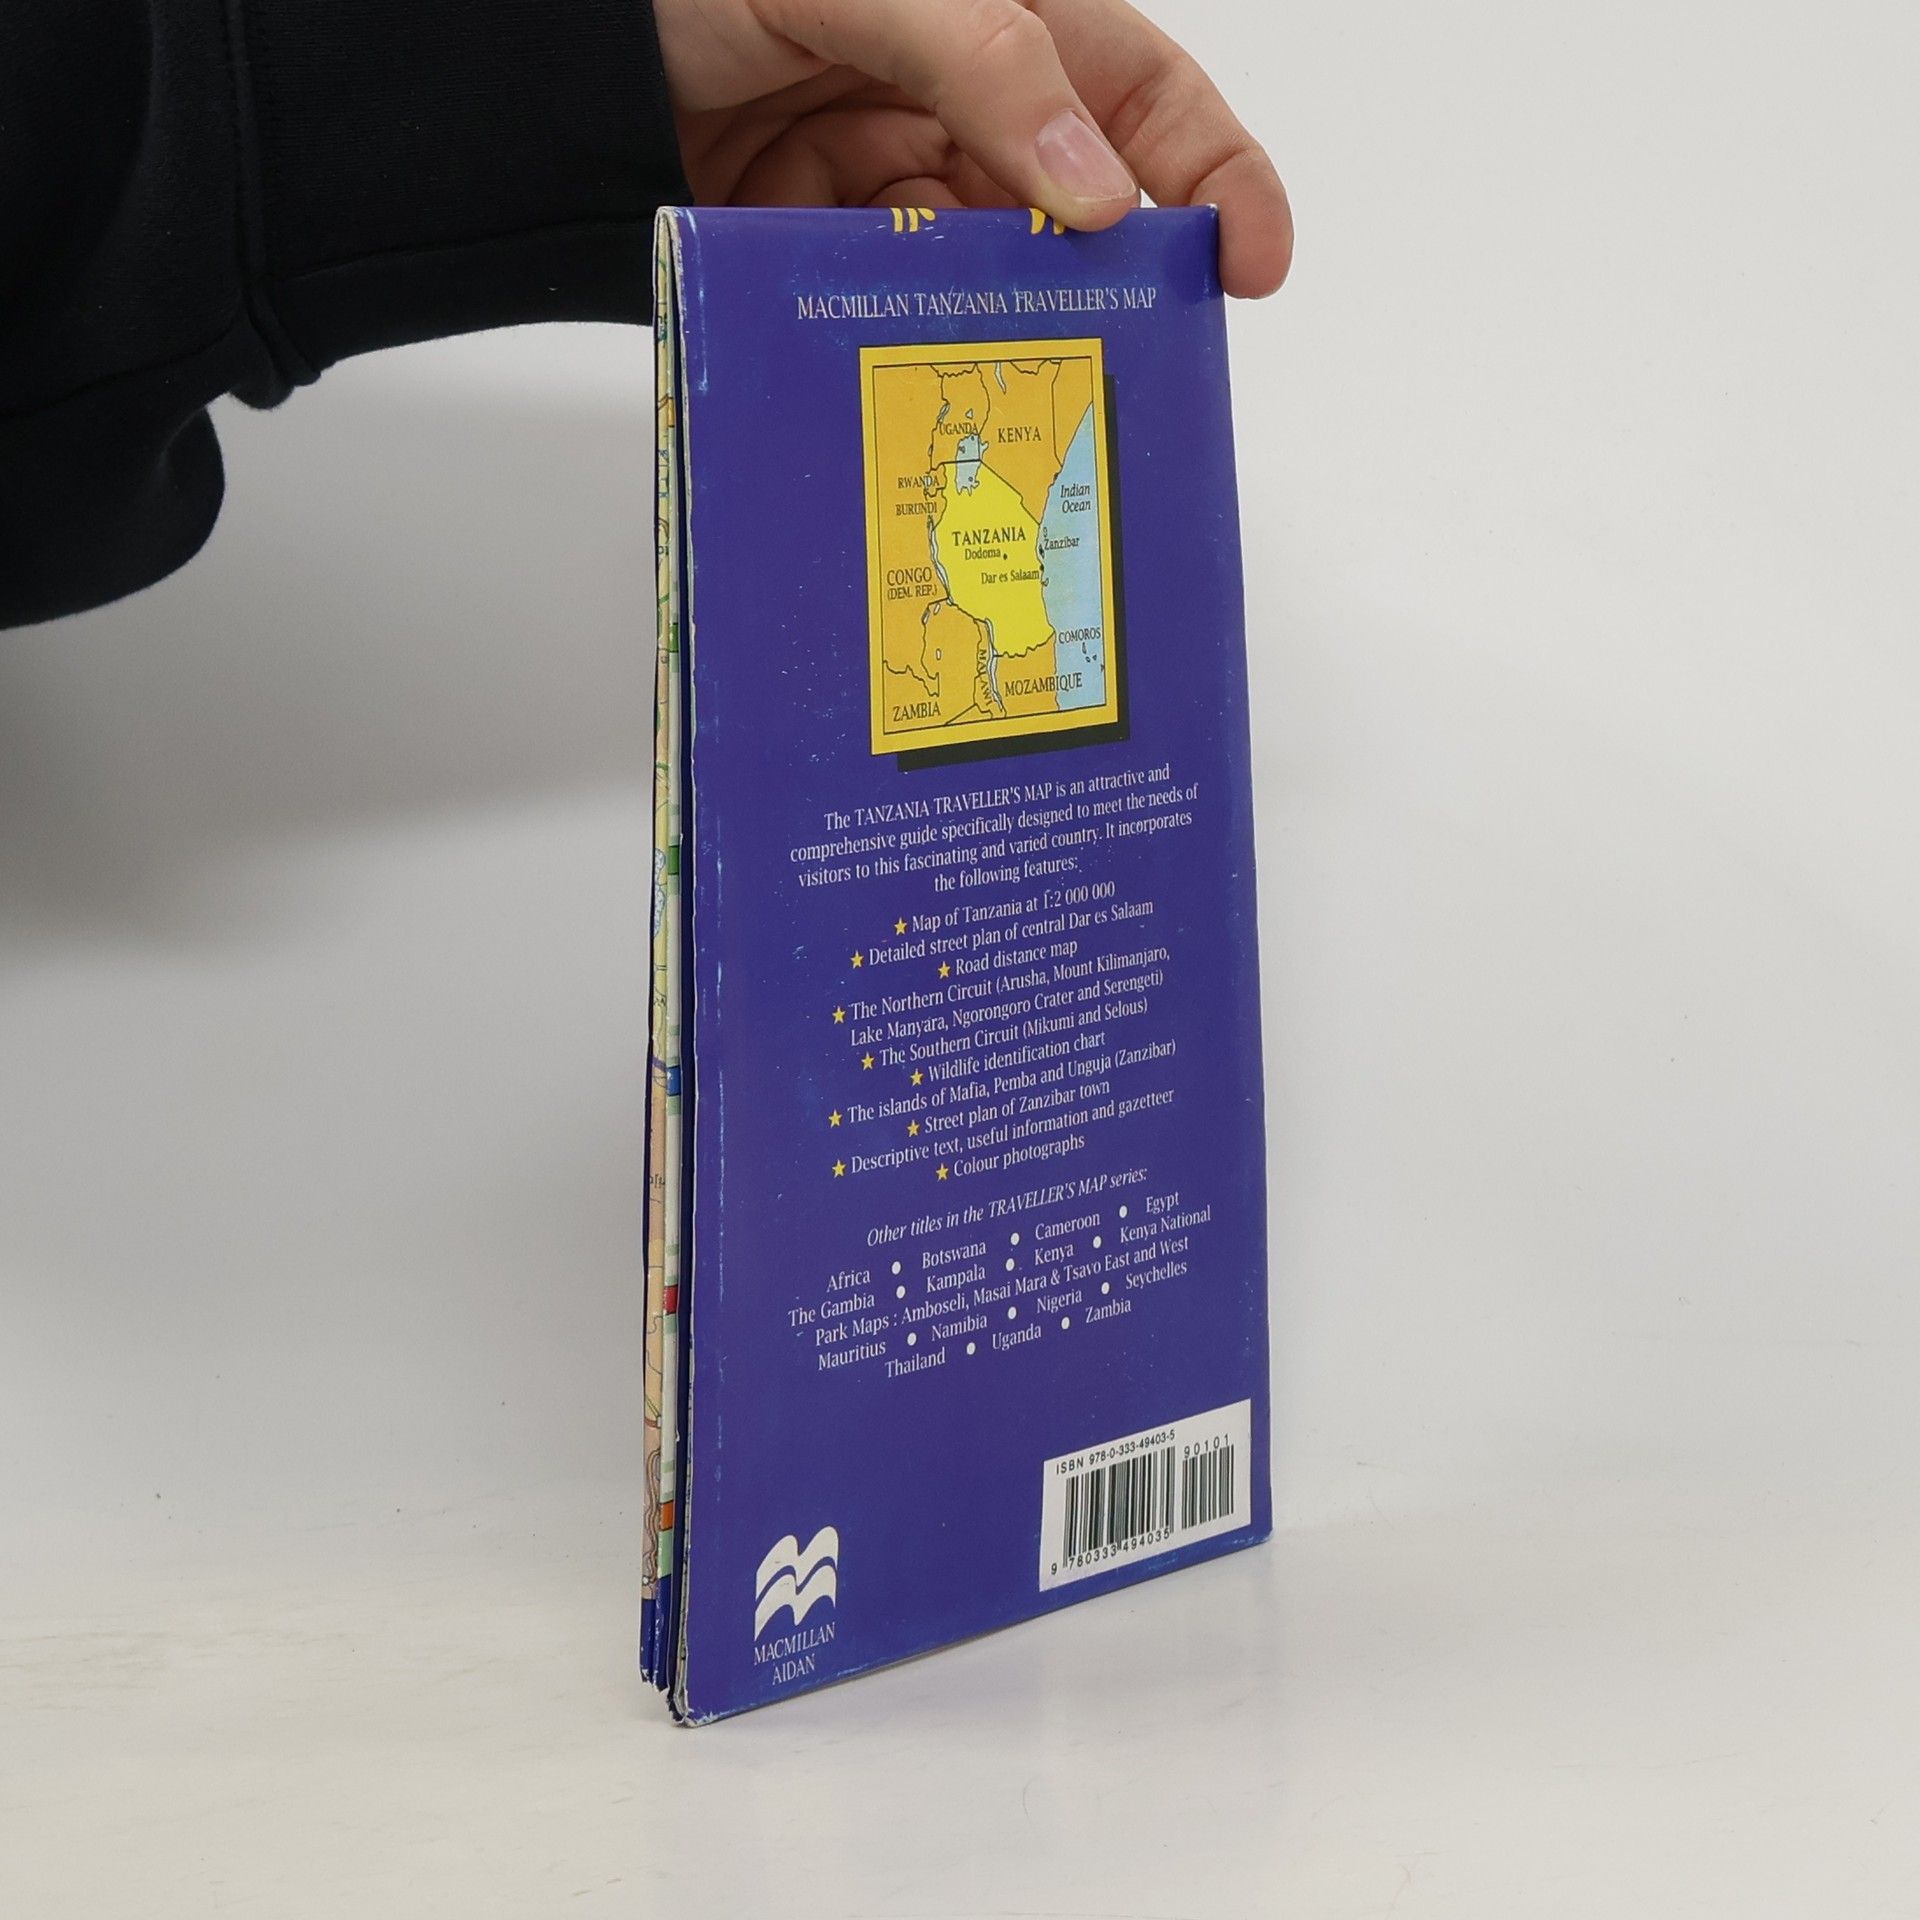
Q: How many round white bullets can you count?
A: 11